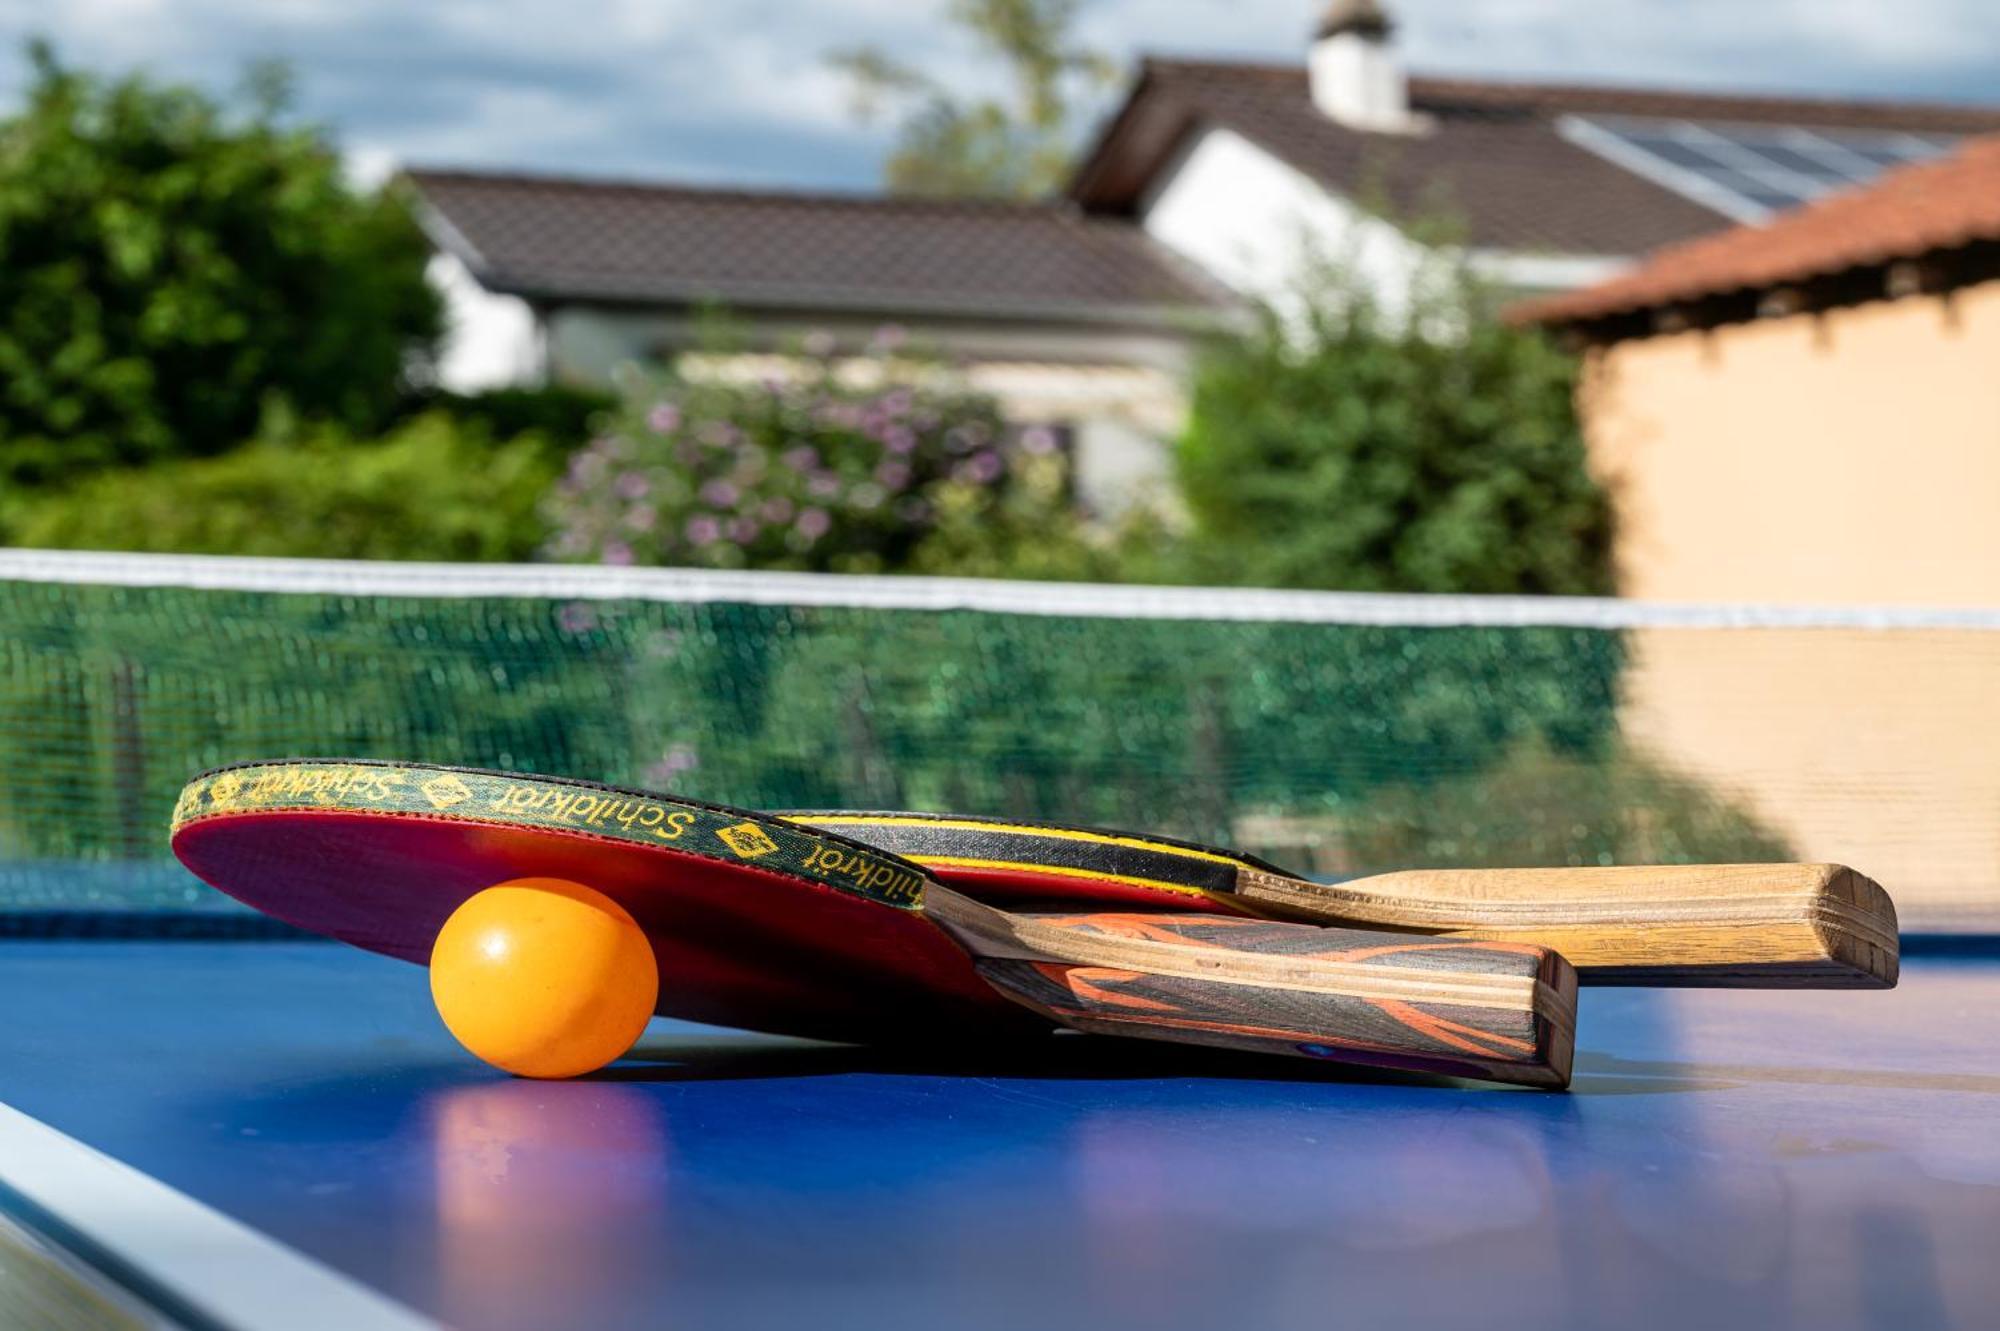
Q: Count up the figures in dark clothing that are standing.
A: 0